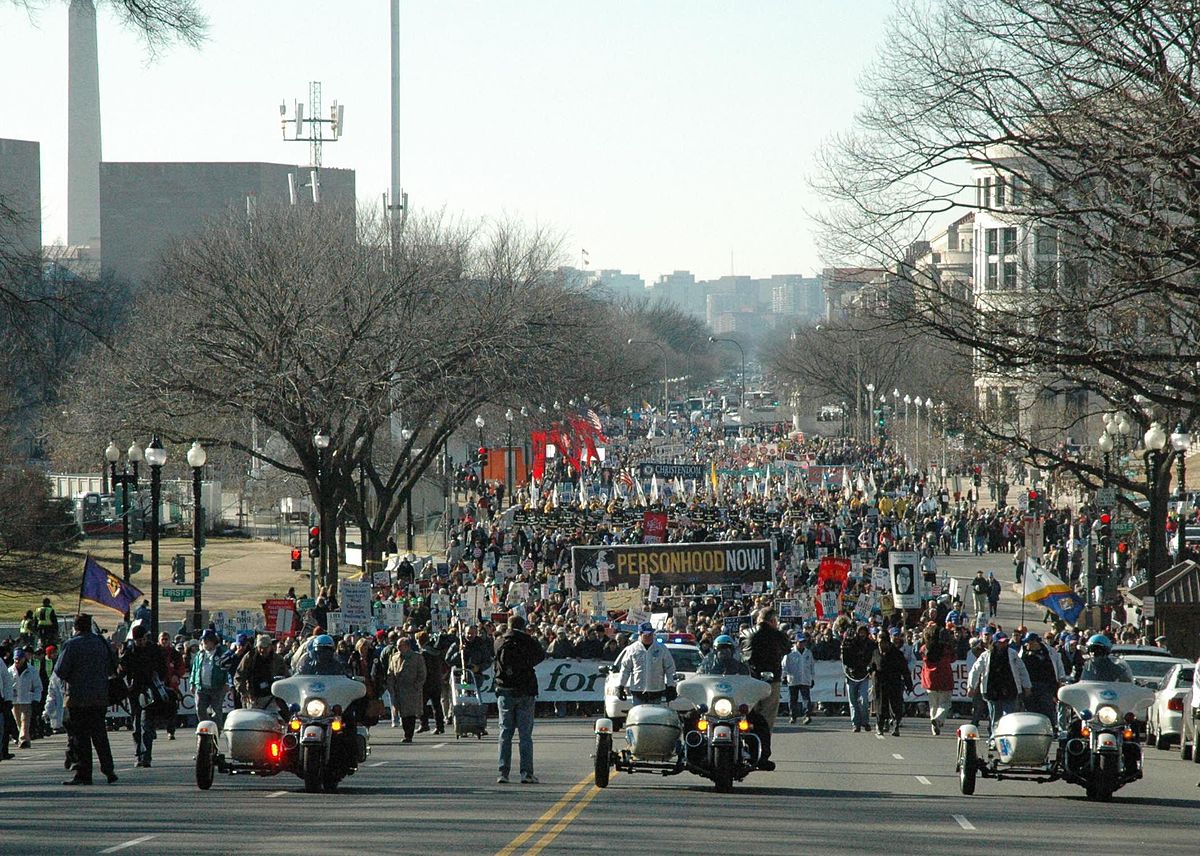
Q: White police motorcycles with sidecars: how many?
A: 3